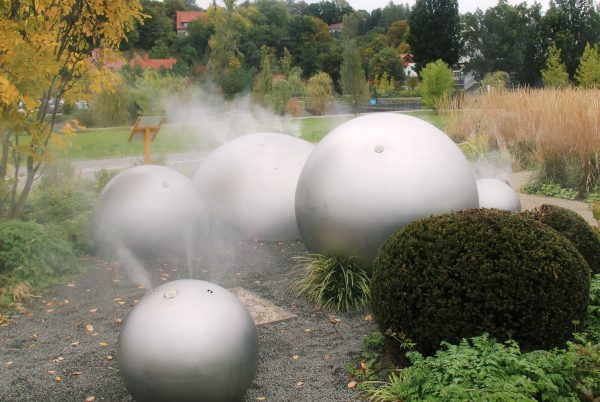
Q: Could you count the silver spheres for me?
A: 5